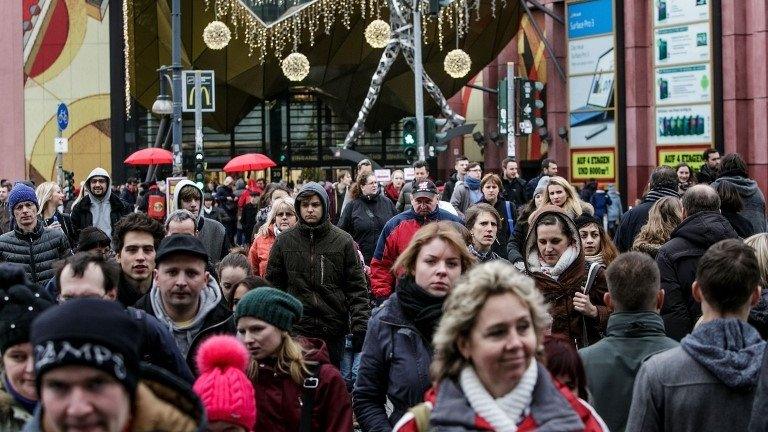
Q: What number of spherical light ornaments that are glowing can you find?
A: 4